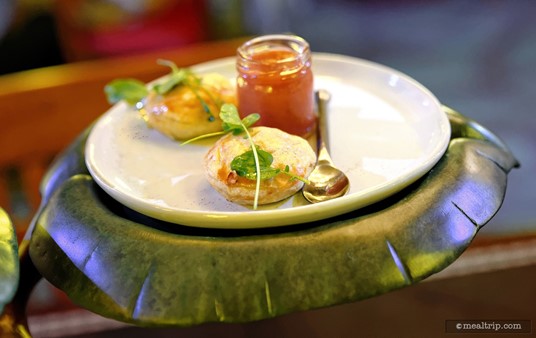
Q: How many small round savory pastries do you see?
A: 2